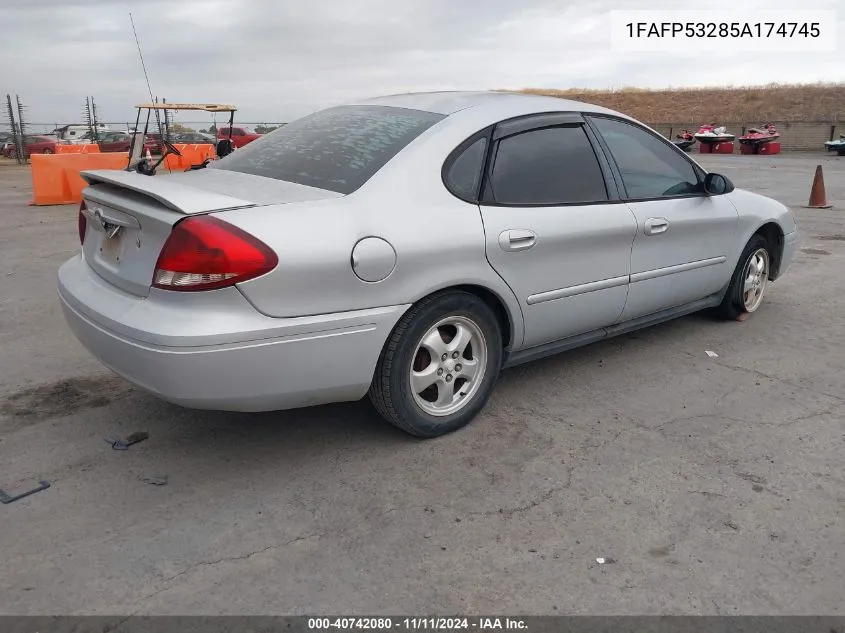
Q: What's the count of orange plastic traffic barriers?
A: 3